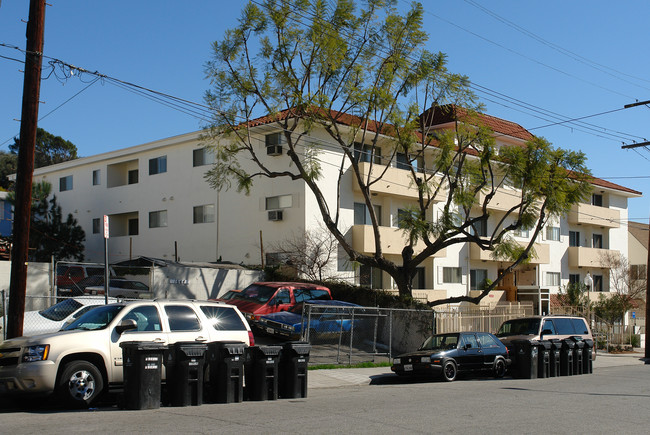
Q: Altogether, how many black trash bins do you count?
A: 11